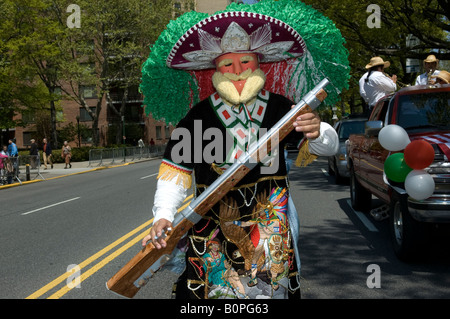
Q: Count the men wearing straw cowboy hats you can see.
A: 3